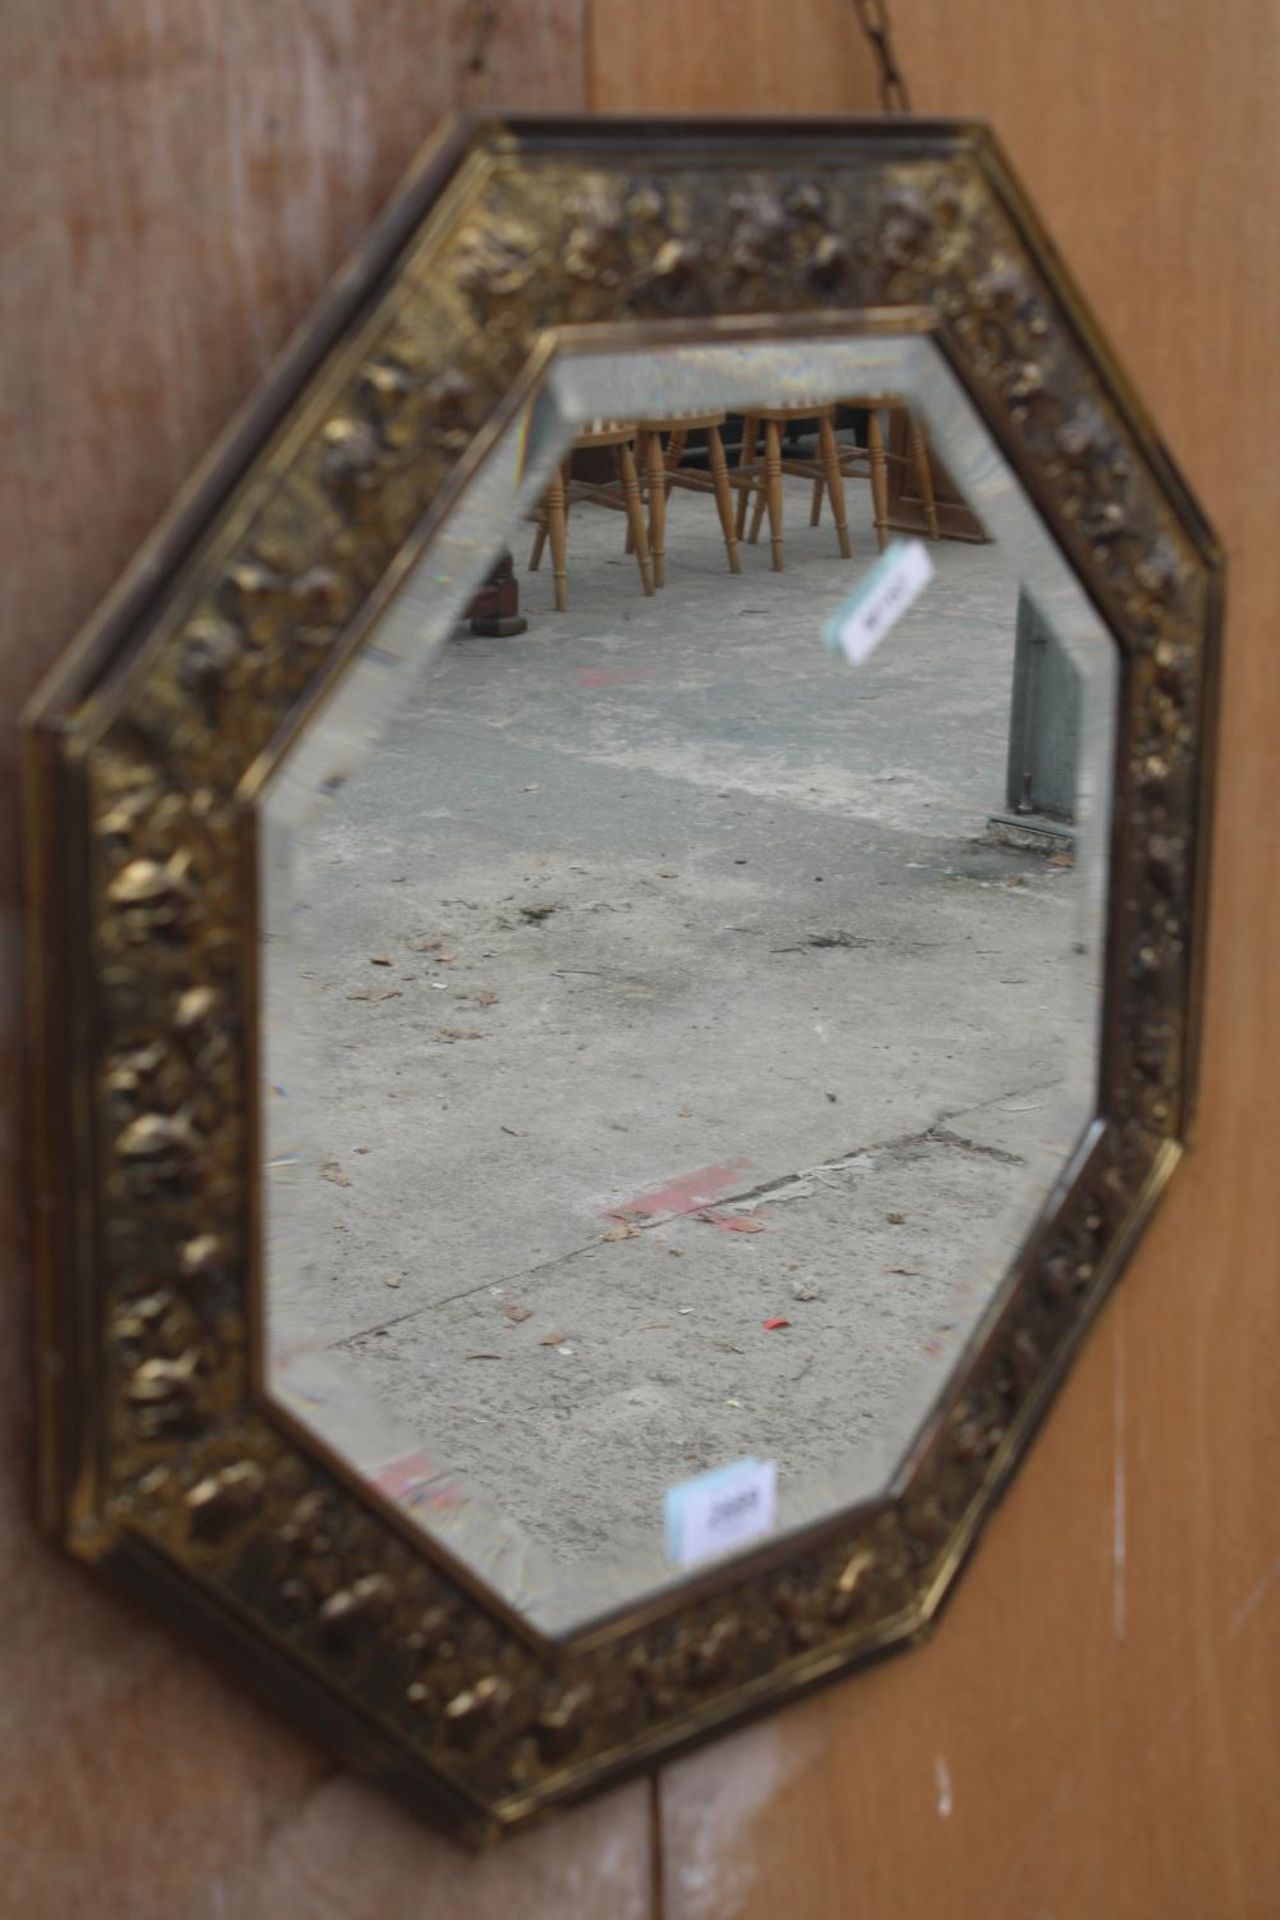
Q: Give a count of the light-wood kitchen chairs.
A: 4